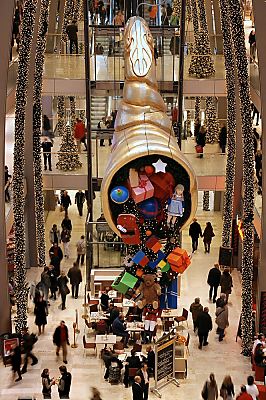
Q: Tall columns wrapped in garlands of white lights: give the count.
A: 4